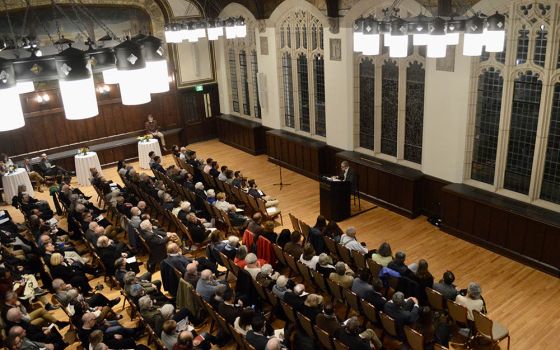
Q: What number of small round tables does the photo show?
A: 3